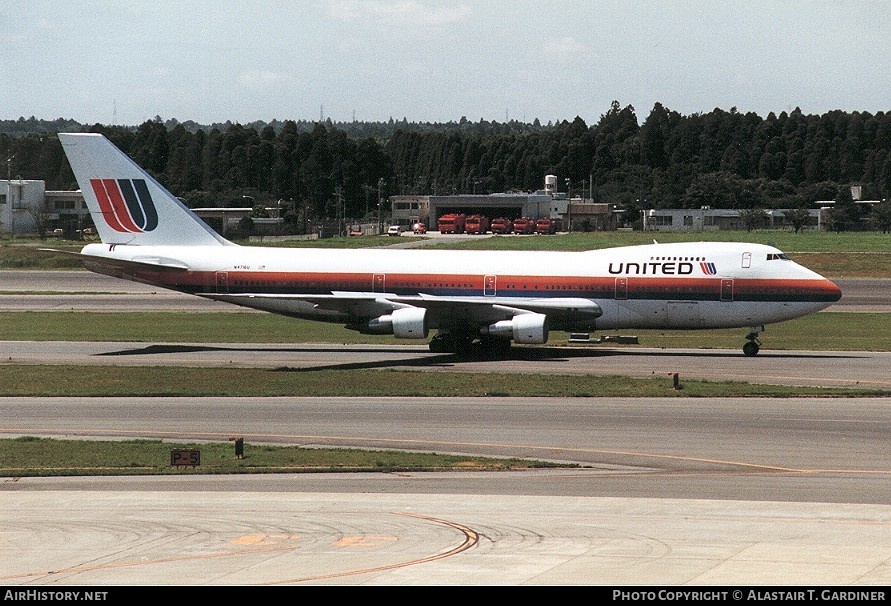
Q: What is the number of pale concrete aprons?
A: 1